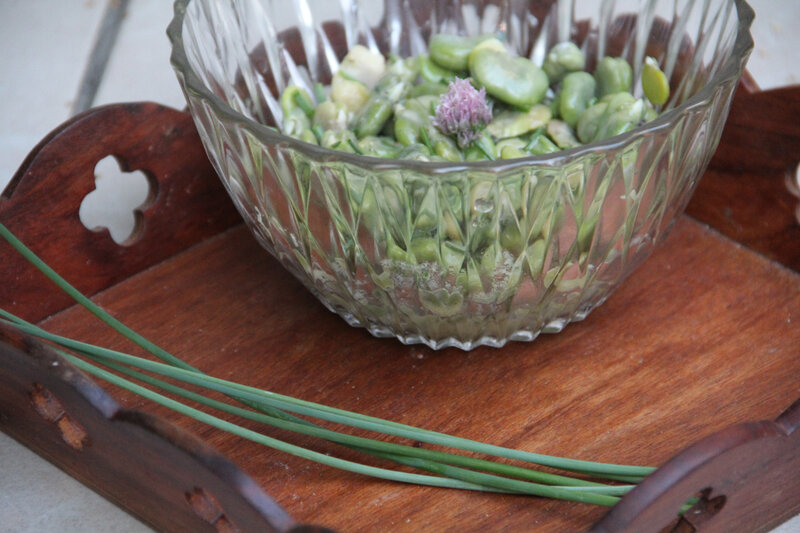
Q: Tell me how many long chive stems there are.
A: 5